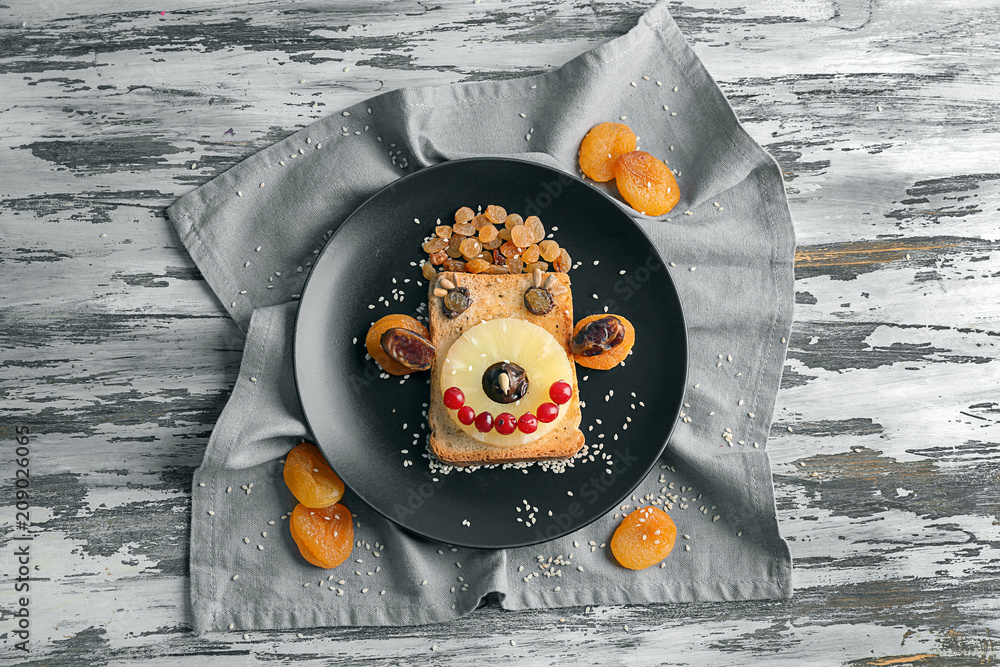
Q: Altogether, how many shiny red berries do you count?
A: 7